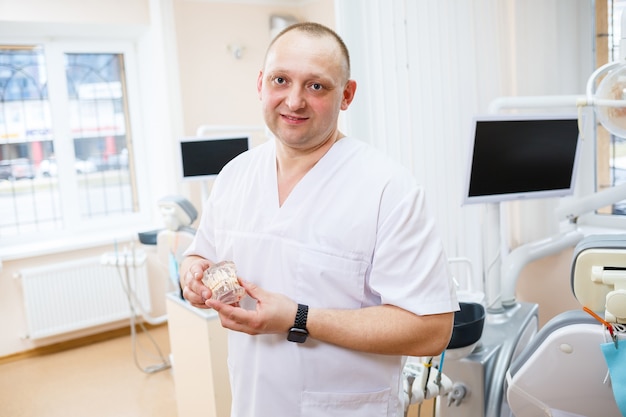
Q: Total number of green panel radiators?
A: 0